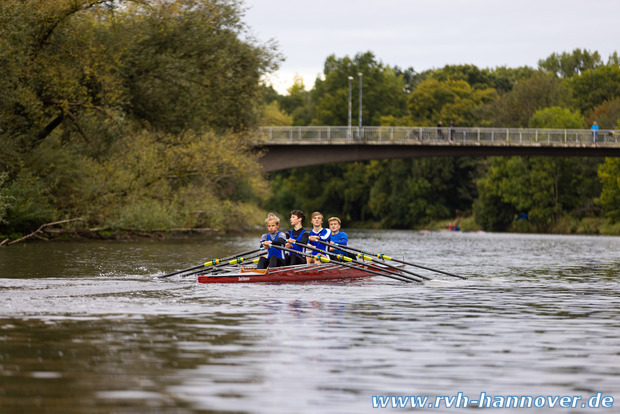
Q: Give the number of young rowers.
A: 4